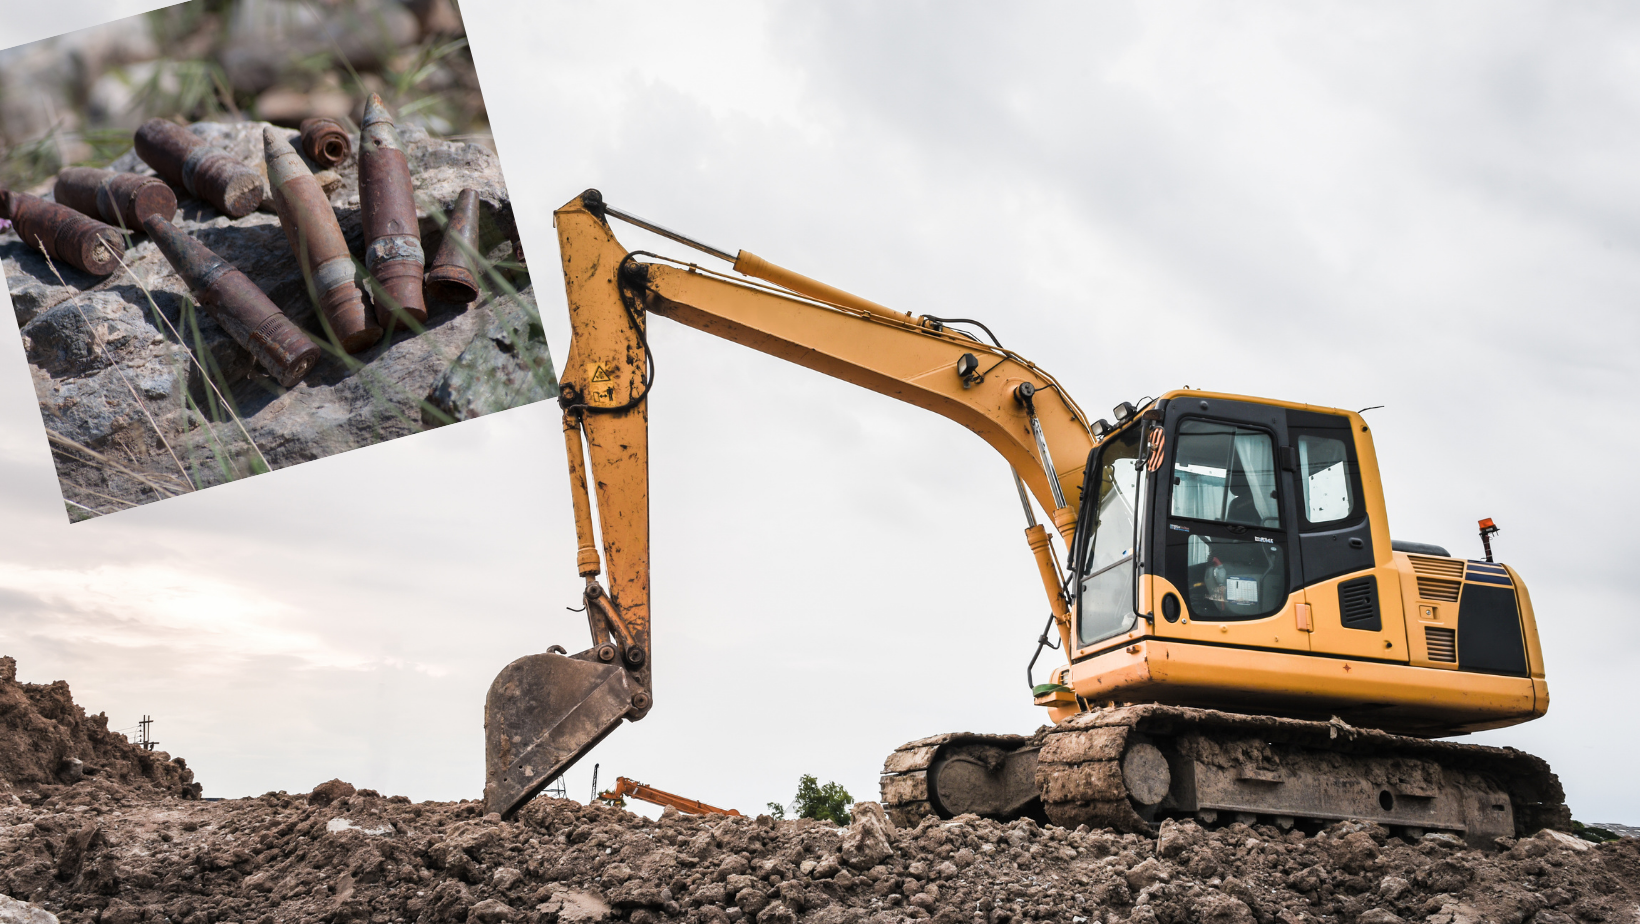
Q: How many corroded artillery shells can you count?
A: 8